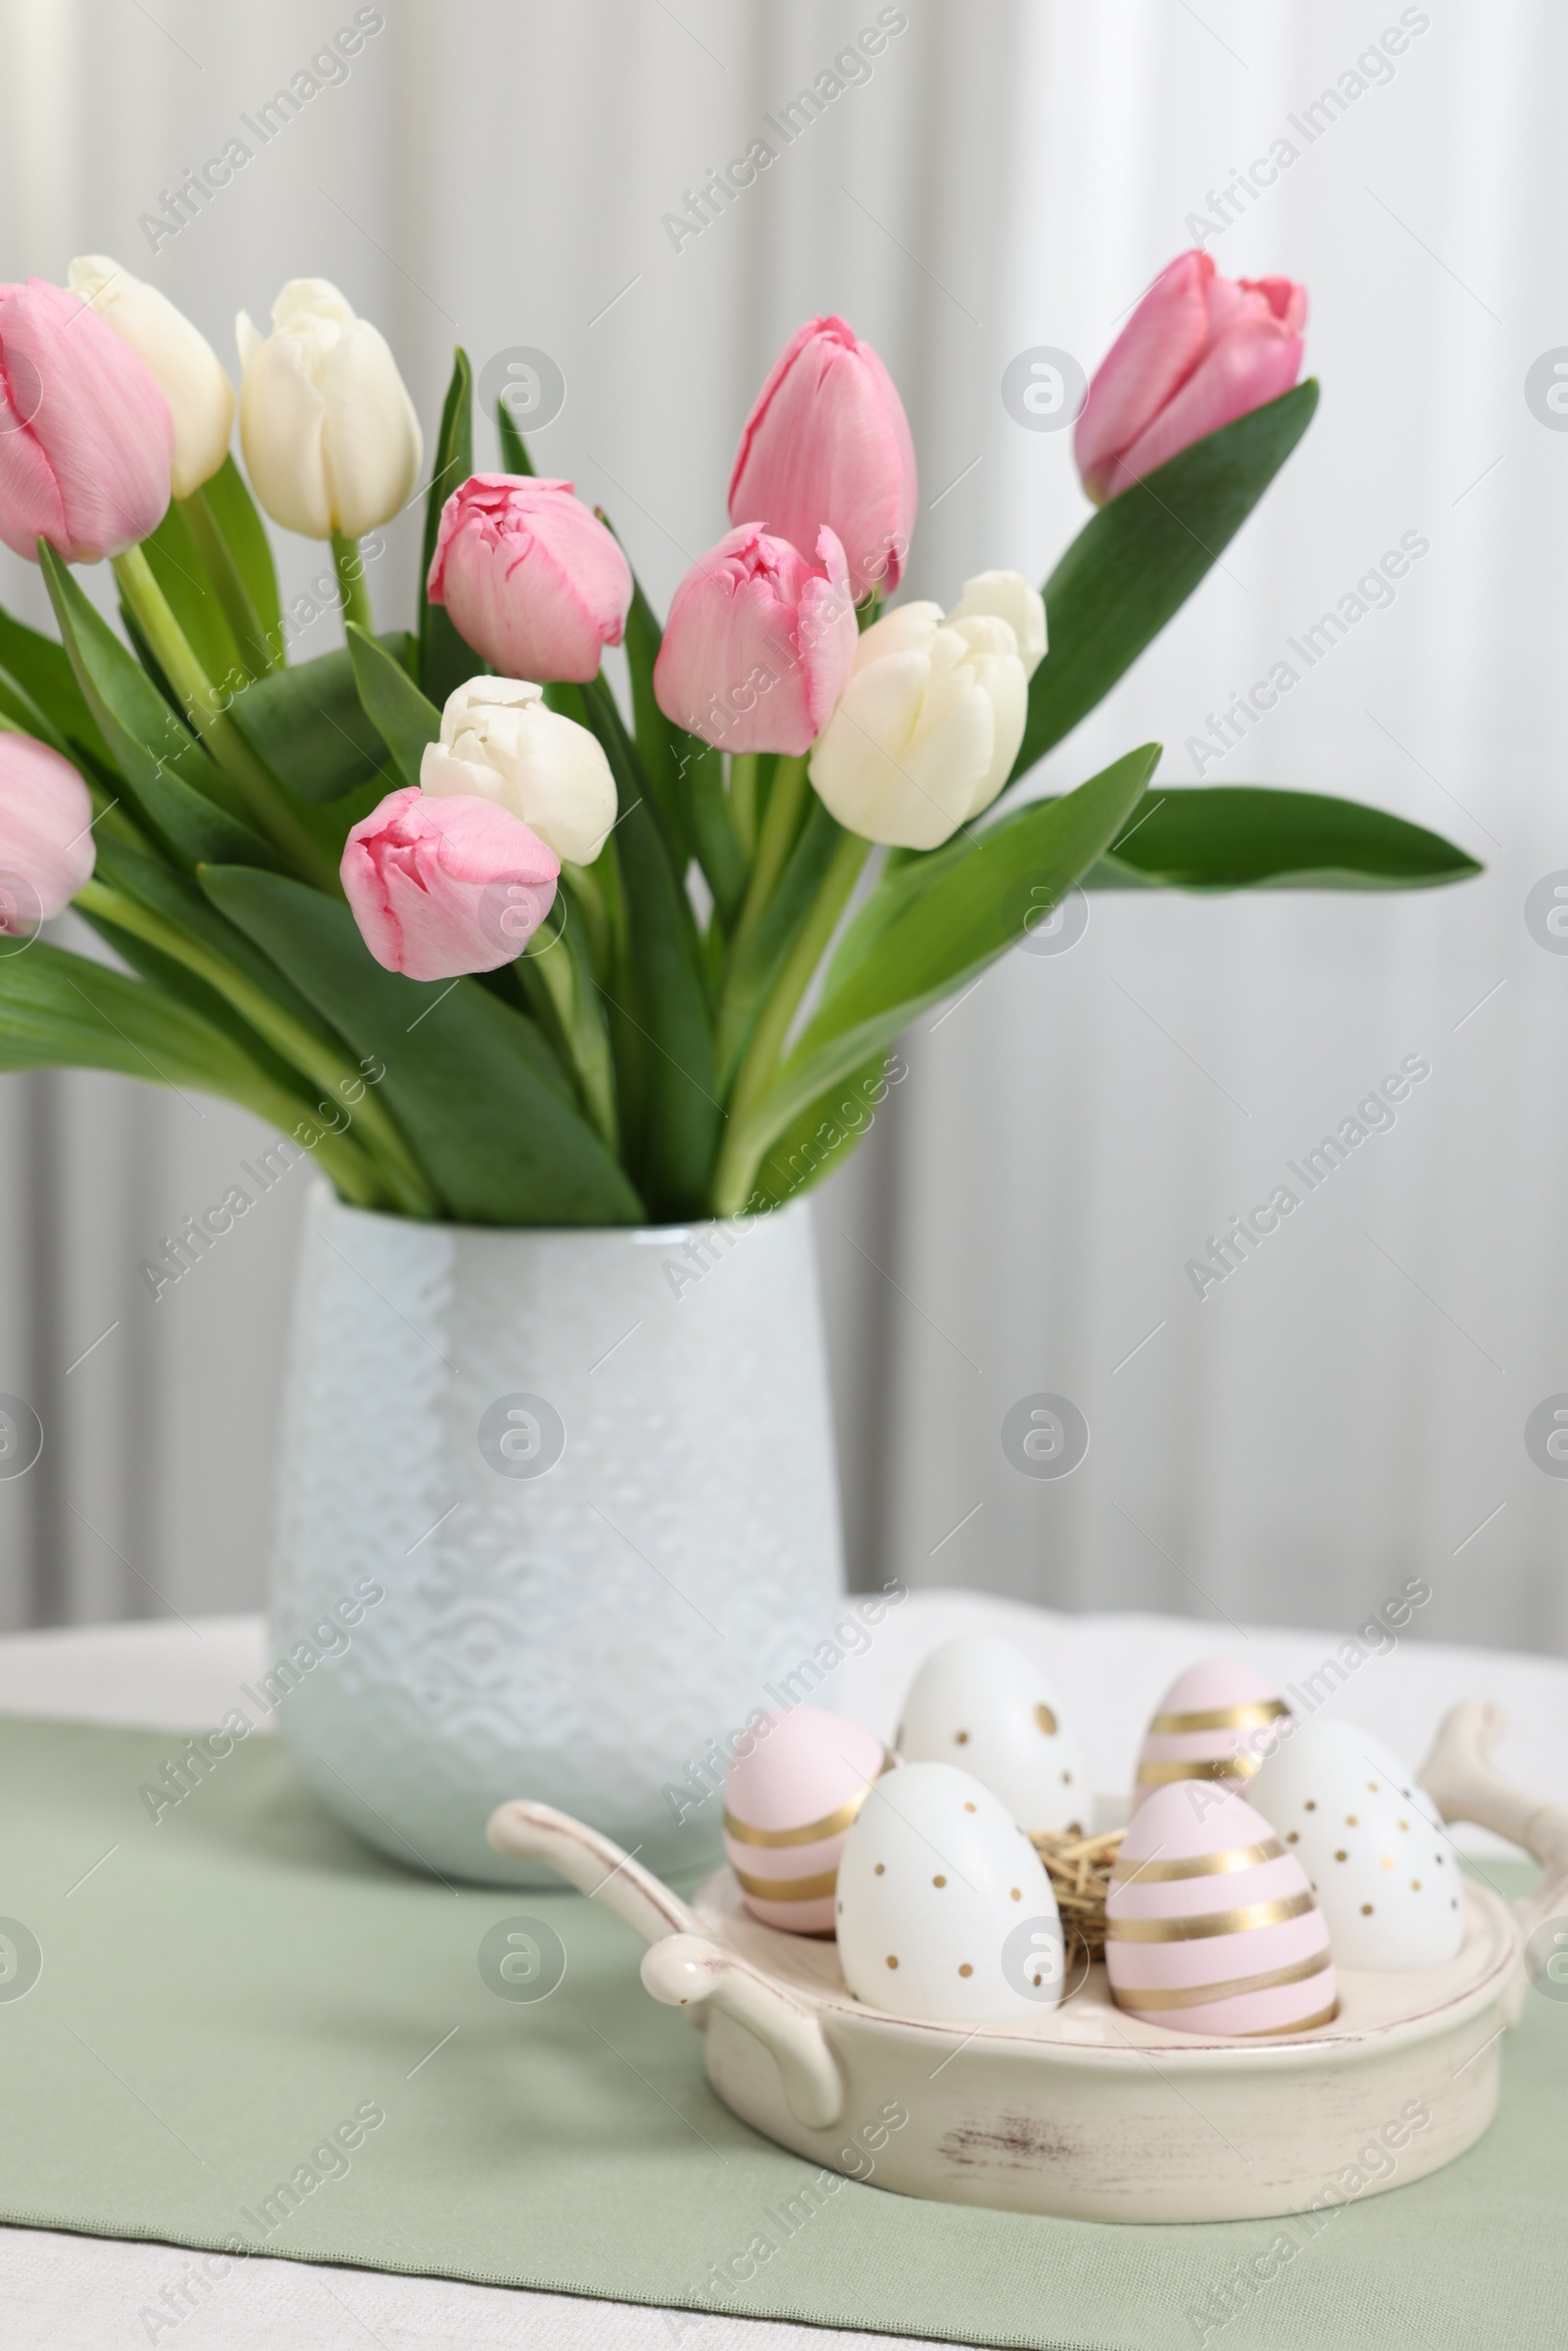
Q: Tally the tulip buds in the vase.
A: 11